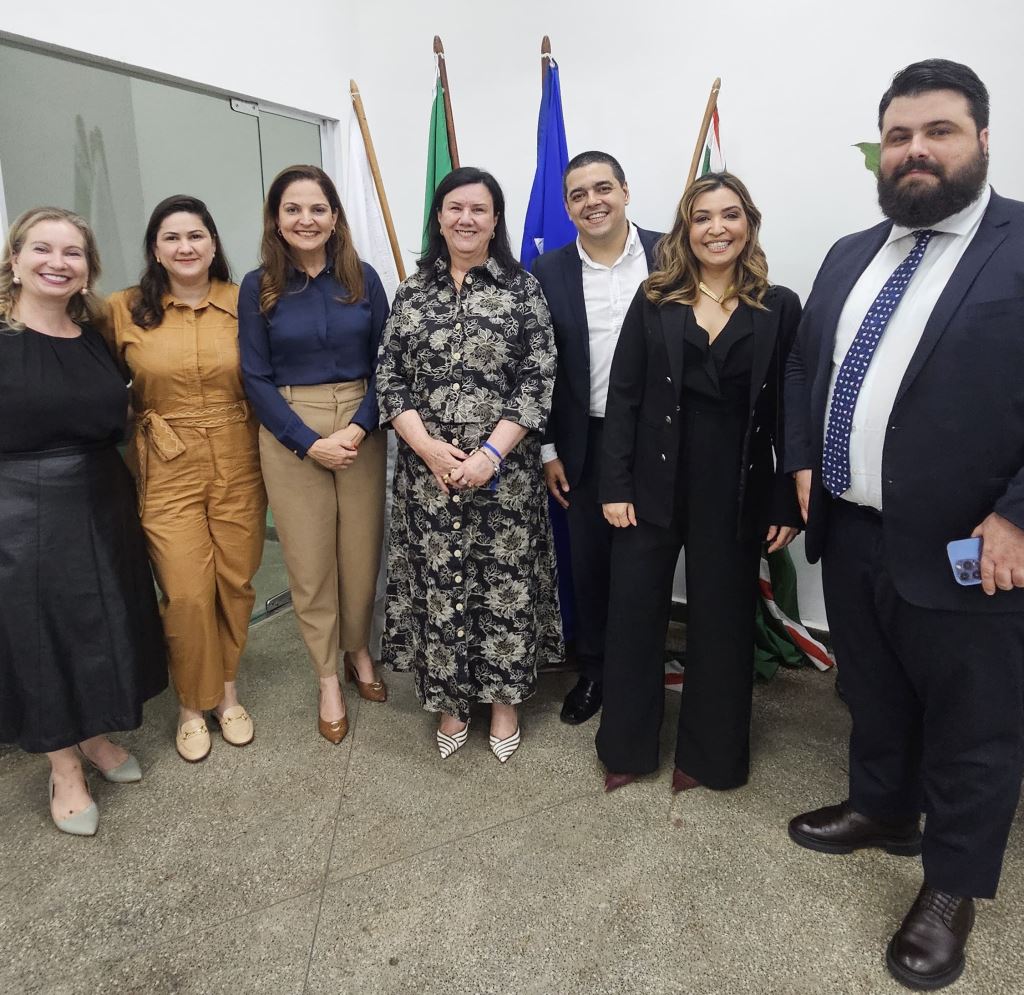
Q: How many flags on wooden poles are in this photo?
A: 4